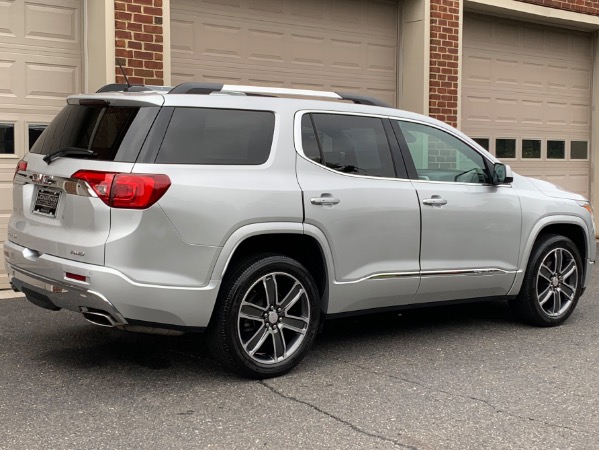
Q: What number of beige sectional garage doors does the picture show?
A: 3